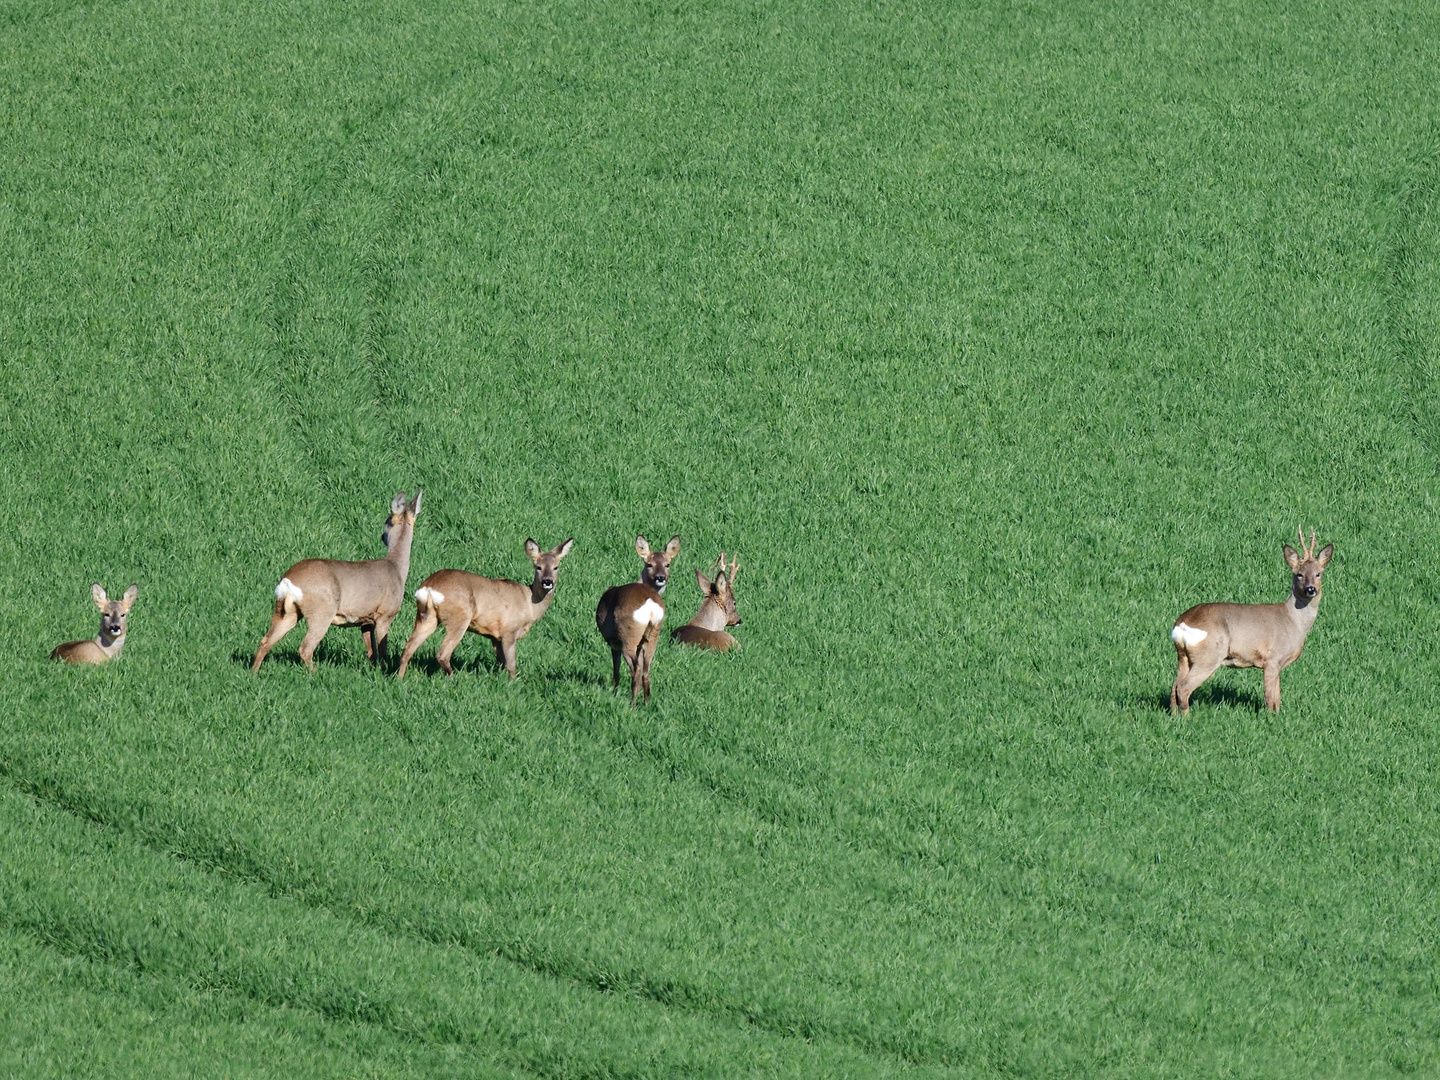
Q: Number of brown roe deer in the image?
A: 6